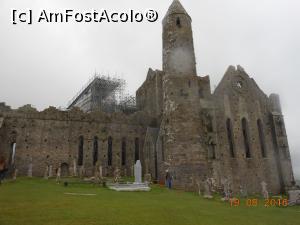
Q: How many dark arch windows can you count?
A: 8